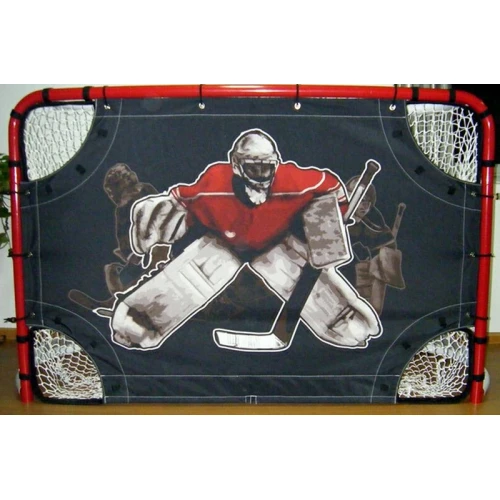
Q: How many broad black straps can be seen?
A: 12